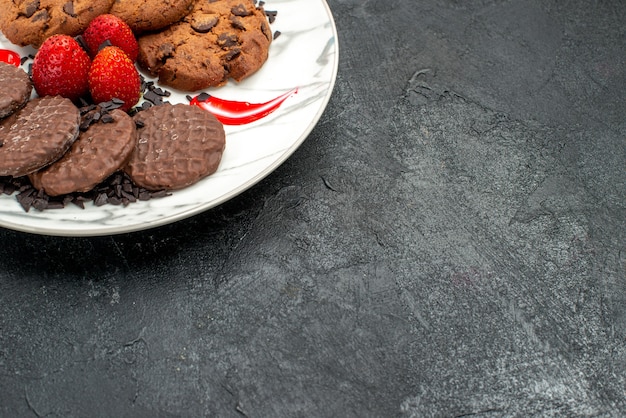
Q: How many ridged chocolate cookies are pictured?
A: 4